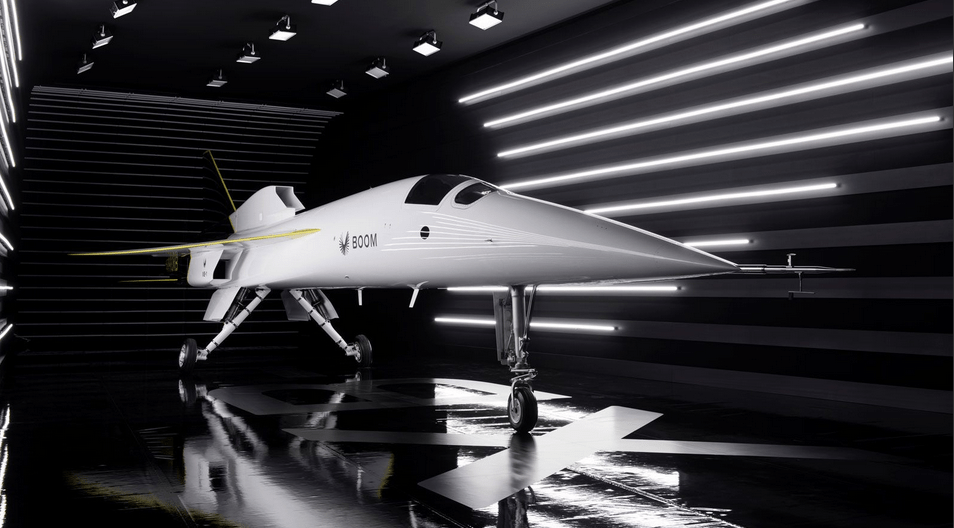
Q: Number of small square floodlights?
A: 11